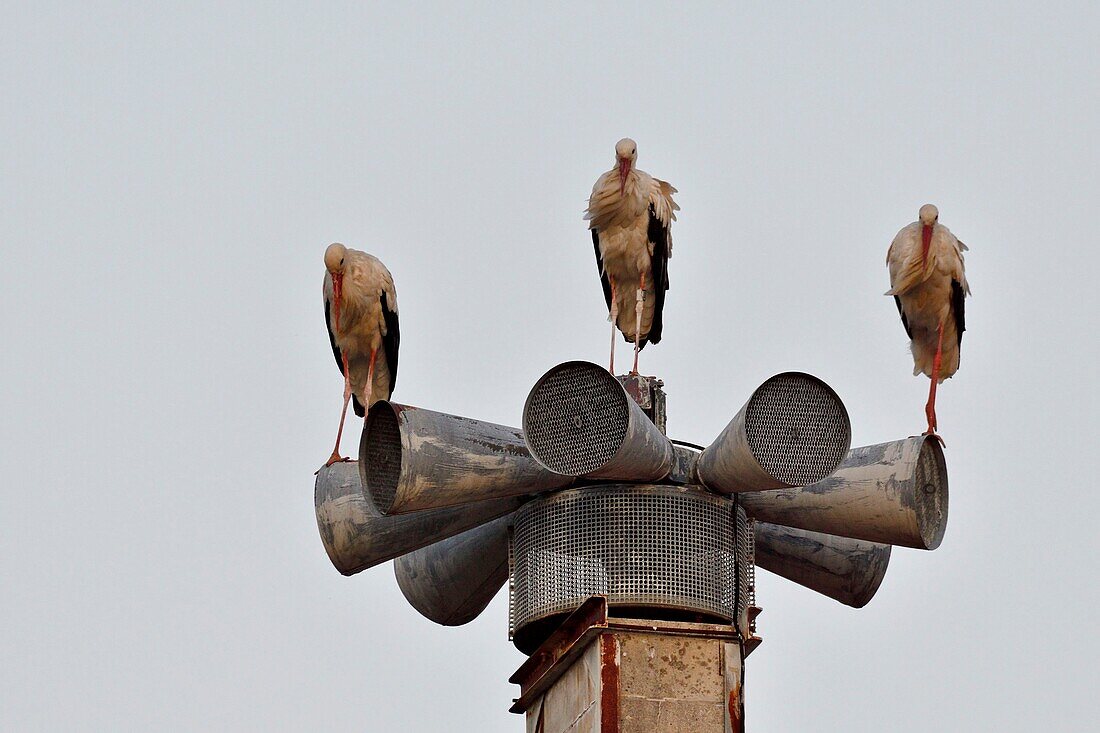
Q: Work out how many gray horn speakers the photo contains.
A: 7